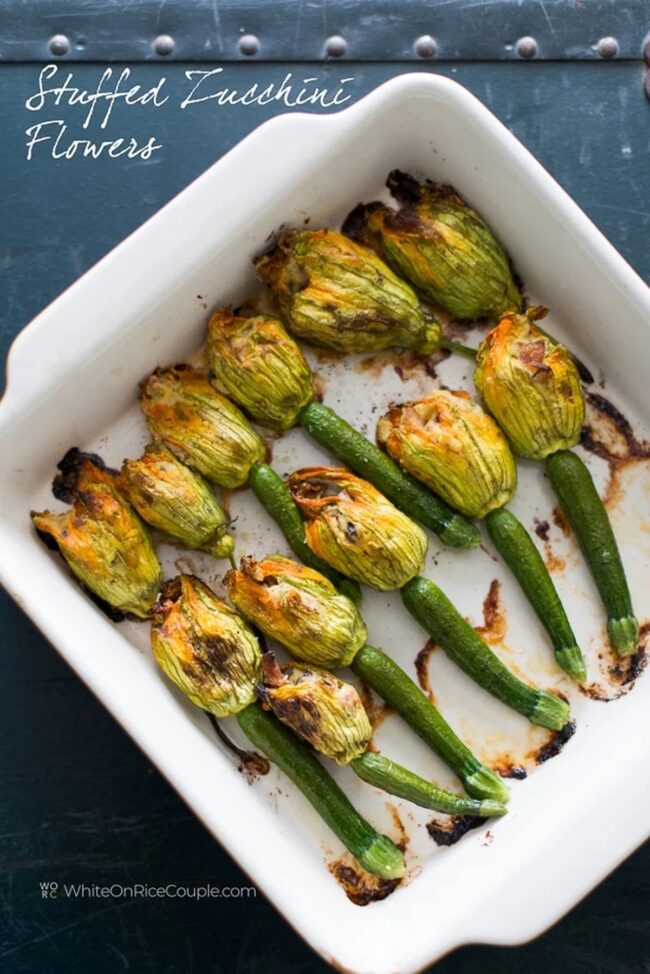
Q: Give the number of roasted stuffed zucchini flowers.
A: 12